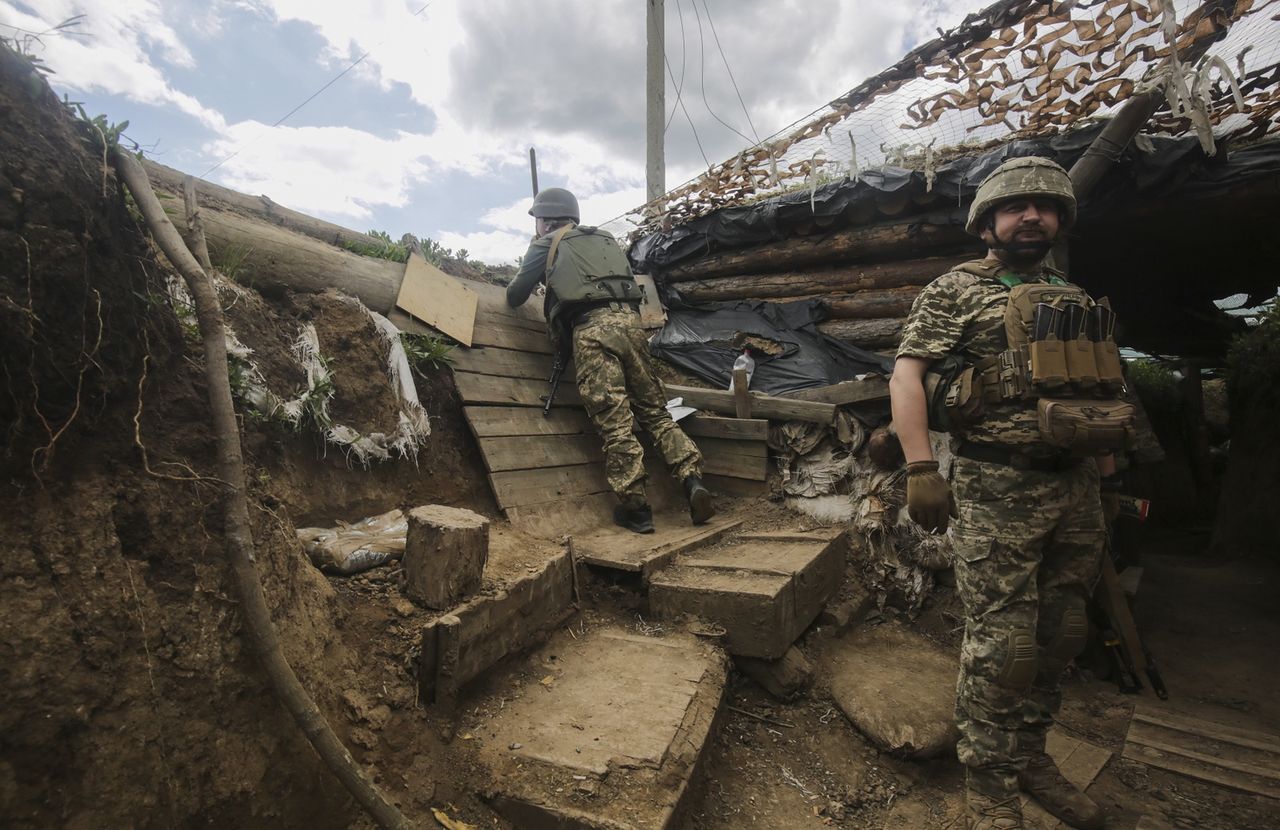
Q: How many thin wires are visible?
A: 5